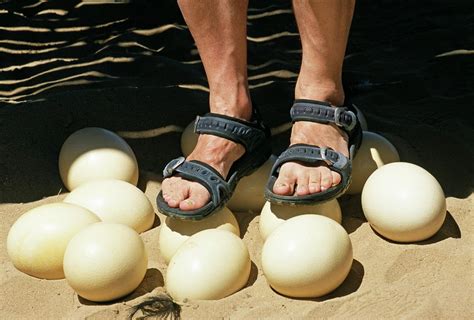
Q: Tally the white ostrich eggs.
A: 13